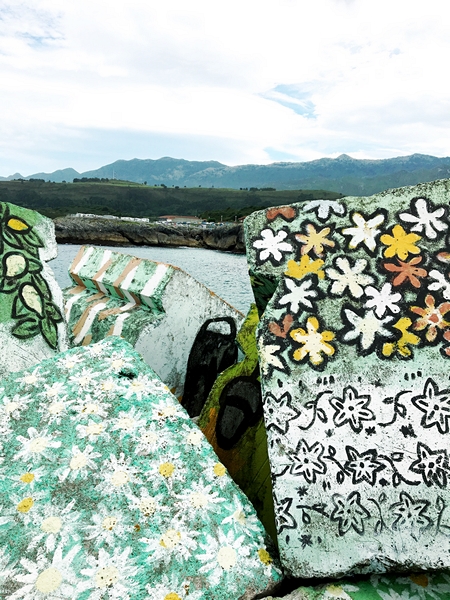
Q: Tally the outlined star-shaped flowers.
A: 9